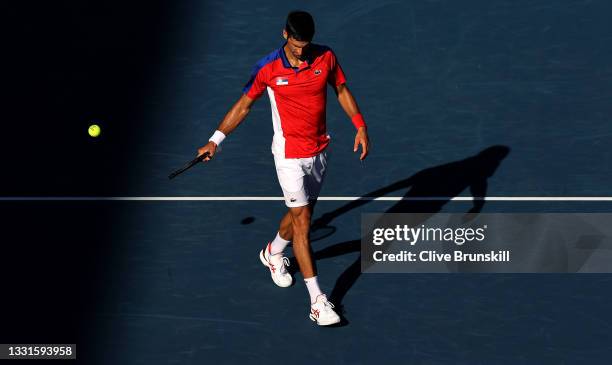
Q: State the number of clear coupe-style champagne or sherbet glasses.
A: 0